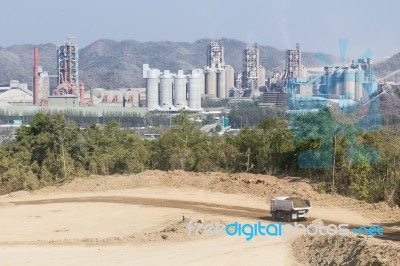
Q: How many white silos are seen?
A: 4